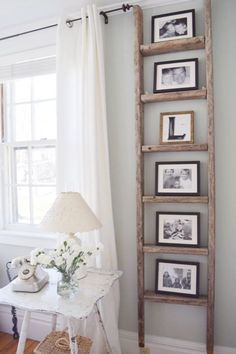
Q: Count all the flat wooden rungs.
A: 6